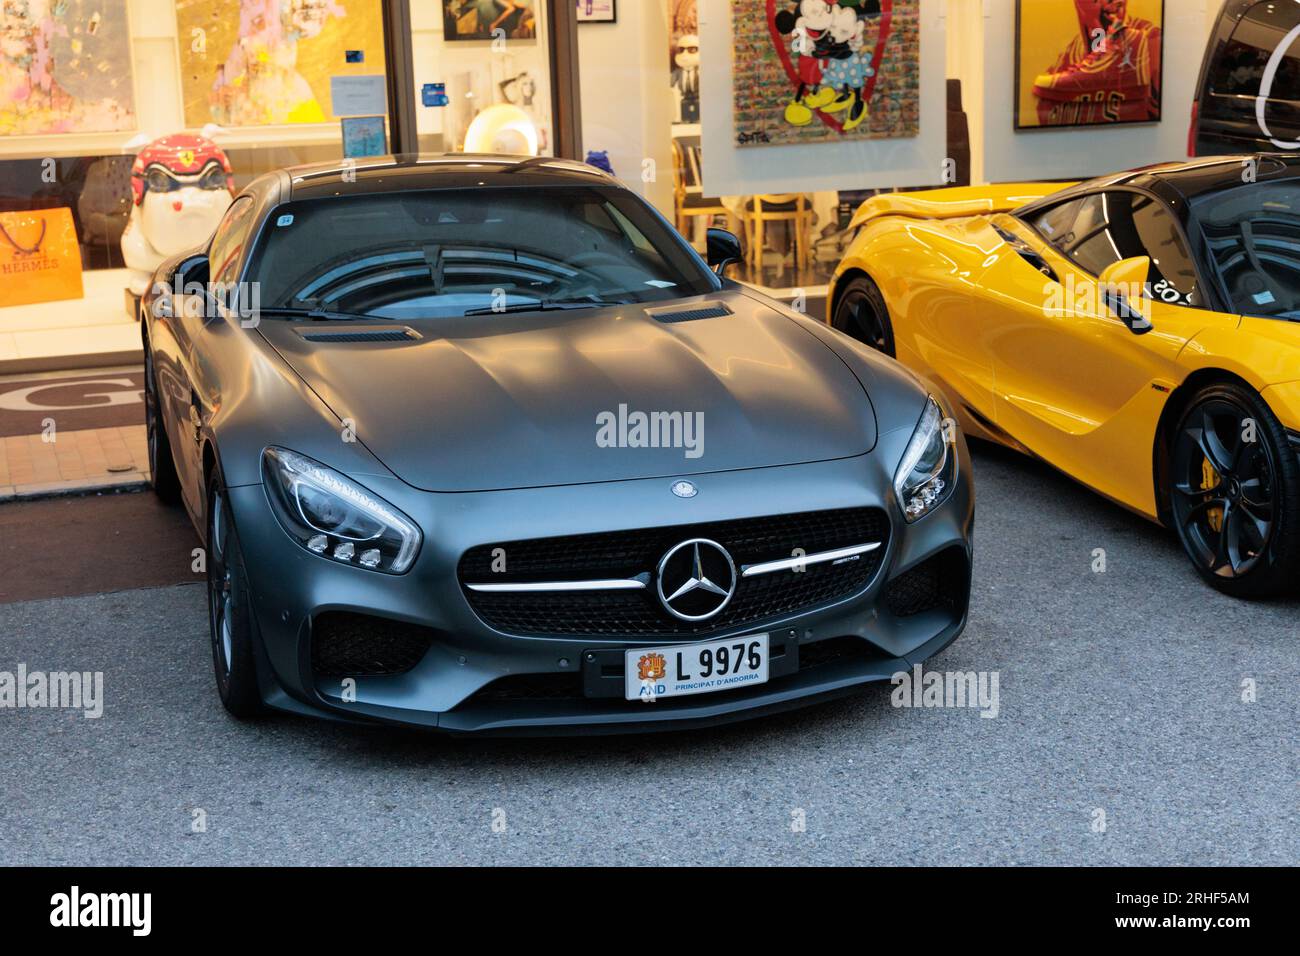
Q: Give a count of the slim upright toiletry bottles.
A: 0